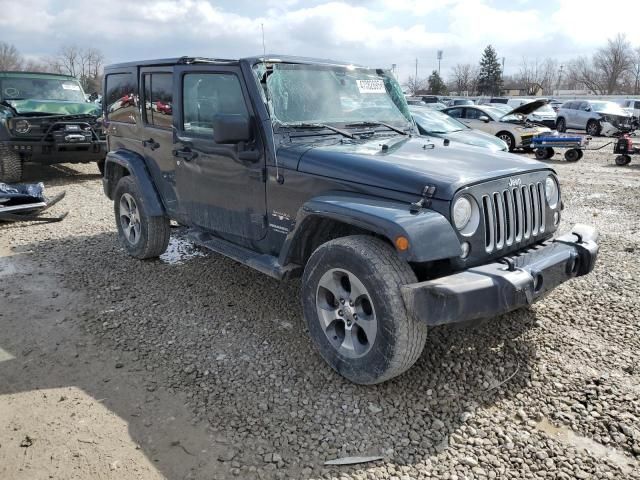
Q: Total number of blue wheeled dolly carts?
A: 1